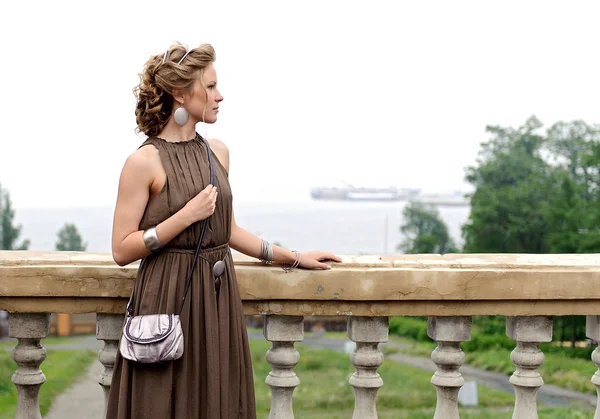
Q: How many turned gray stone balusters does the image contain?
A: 7